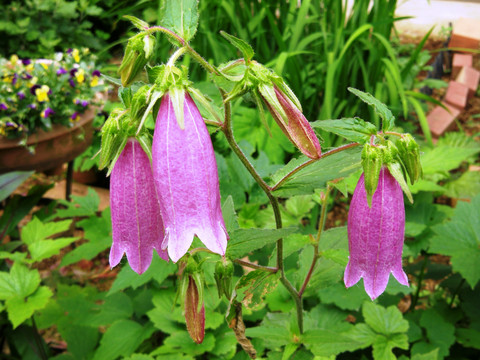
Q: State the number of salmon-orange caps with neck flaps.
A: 0